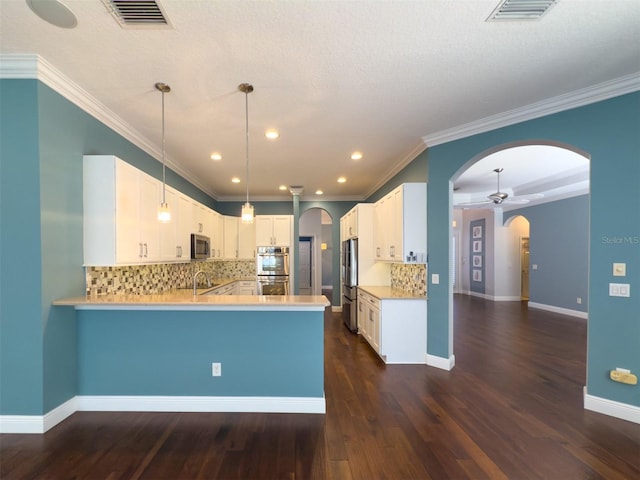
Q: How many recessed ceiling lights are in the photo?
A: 7